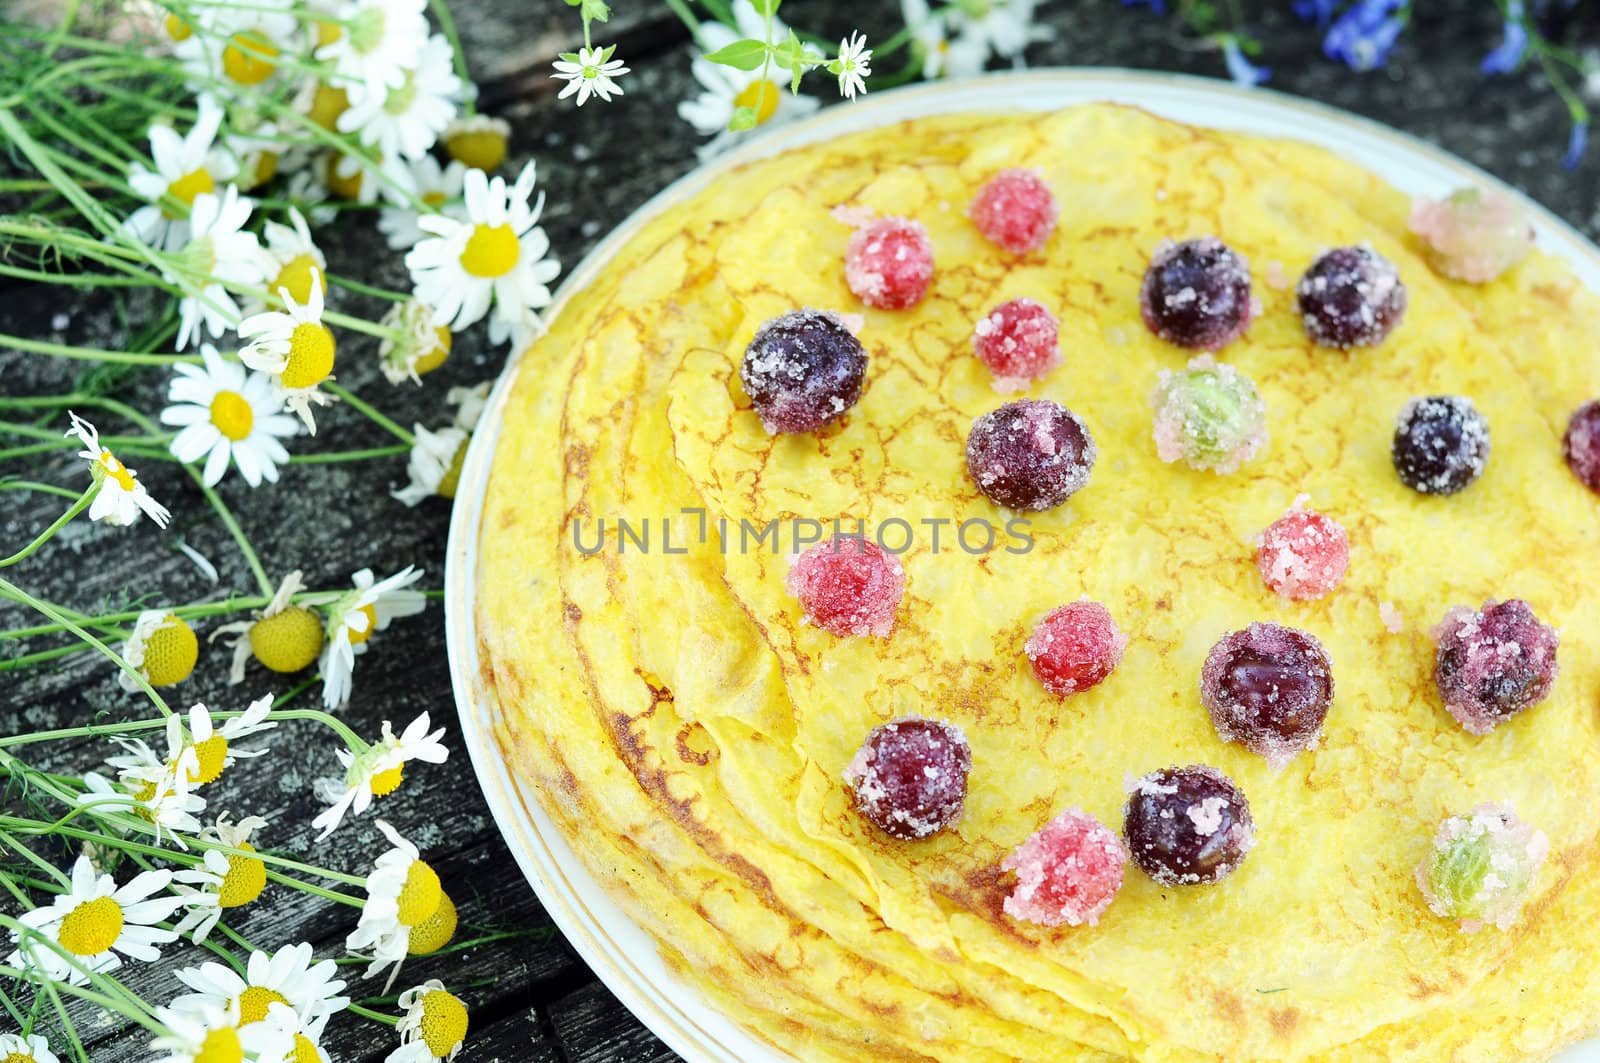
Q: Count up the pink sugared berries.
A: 7